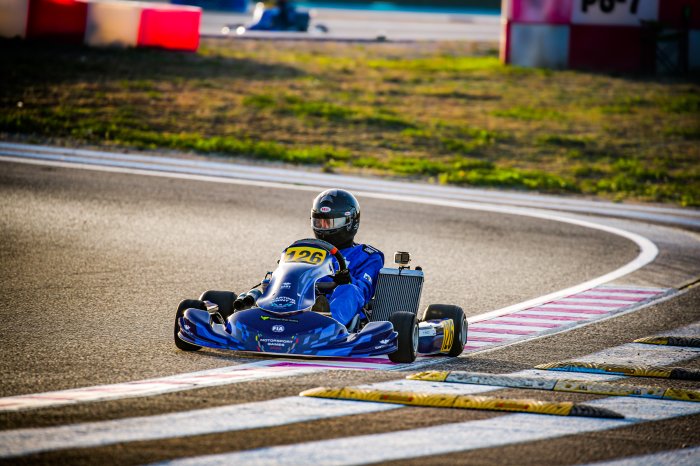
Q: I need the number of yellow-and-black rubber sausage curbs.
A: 4